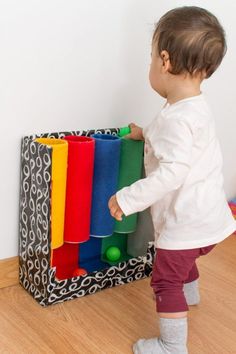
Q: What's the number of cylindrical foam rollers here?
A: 4